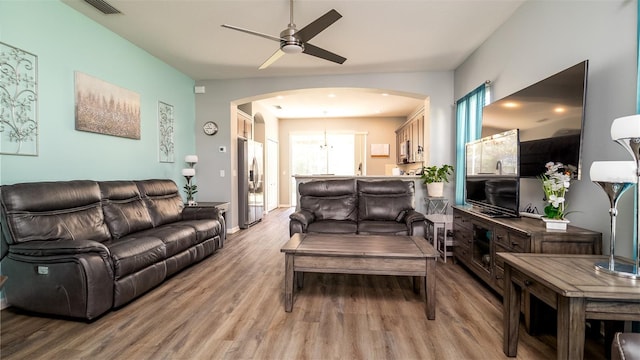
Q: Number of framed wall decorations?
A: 3